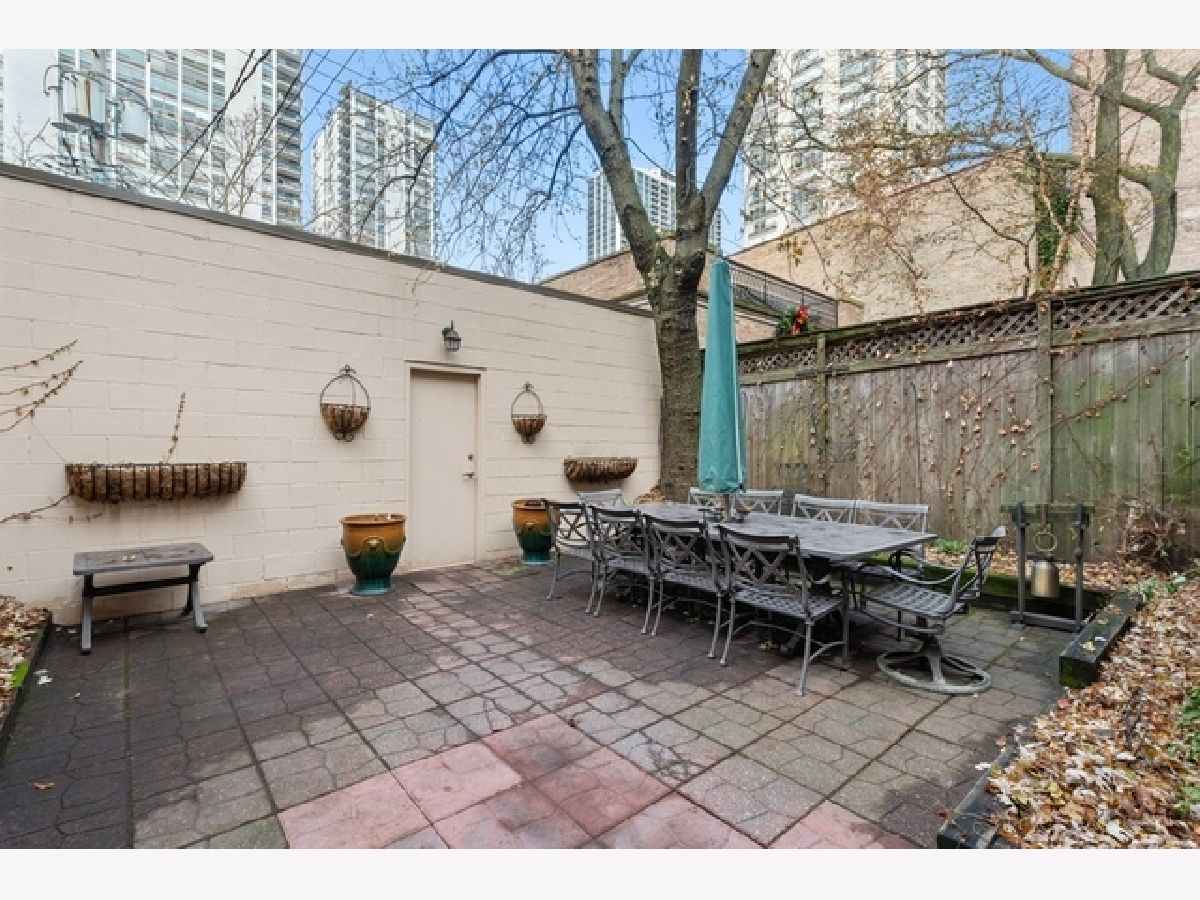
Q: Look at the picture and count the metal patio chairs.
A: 10